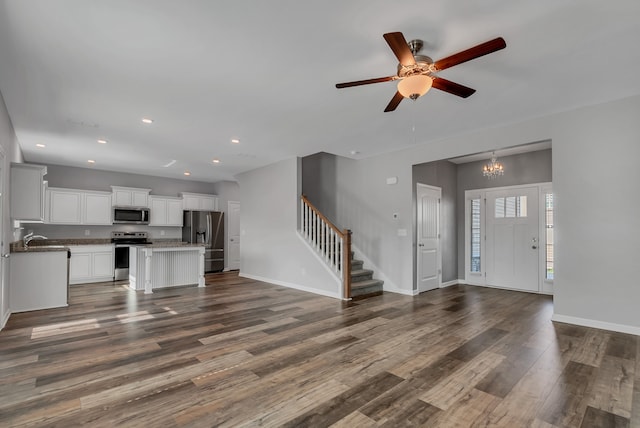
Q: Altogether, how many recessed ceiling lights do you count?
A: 7